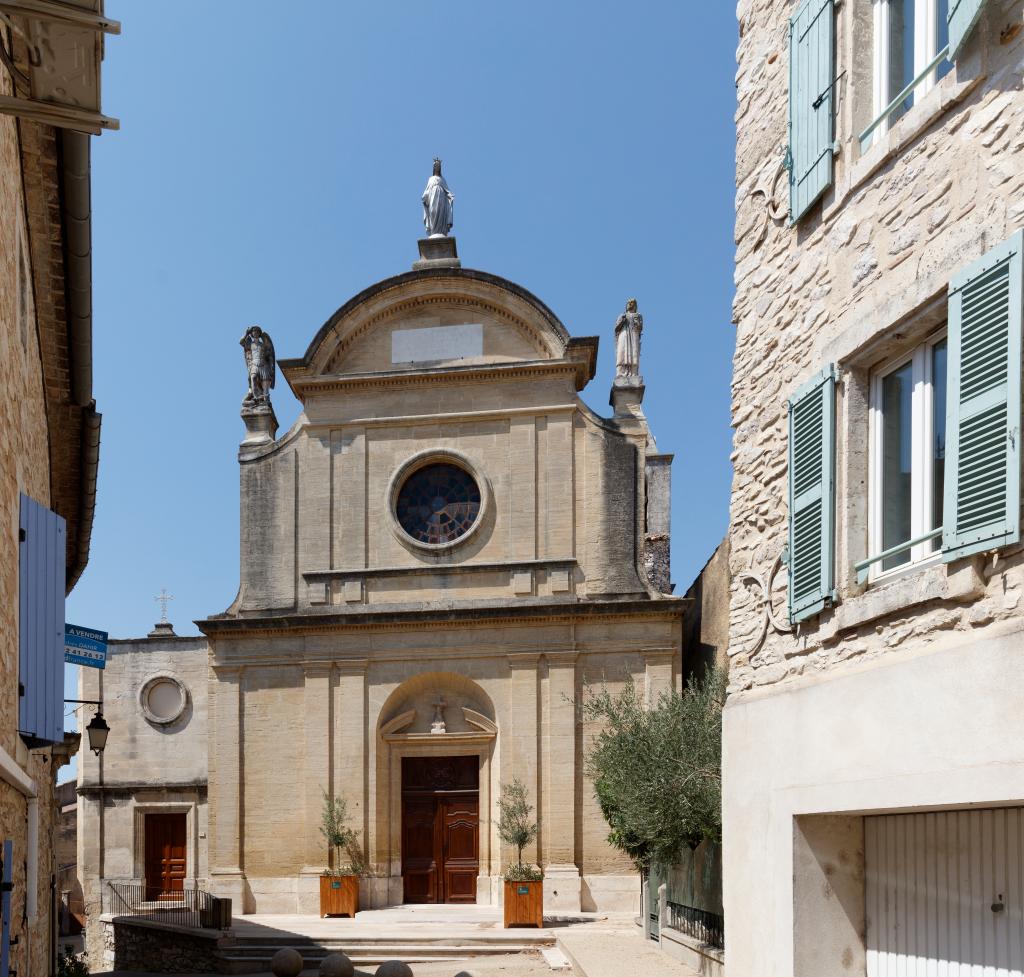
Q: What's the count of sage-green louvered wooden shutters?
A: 2